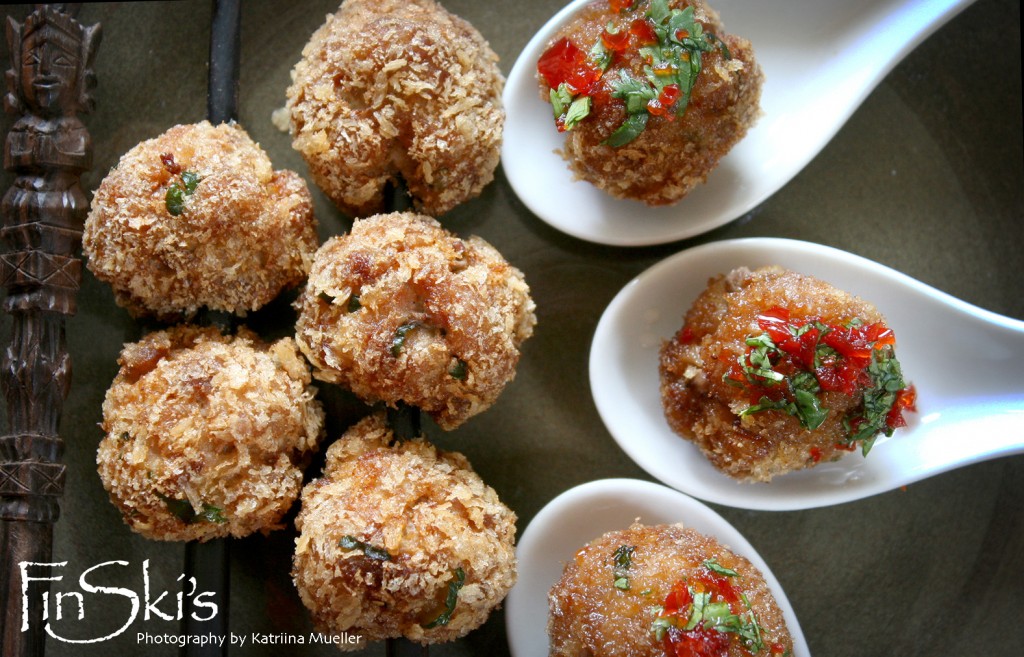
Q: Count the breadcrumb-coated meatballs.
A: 8